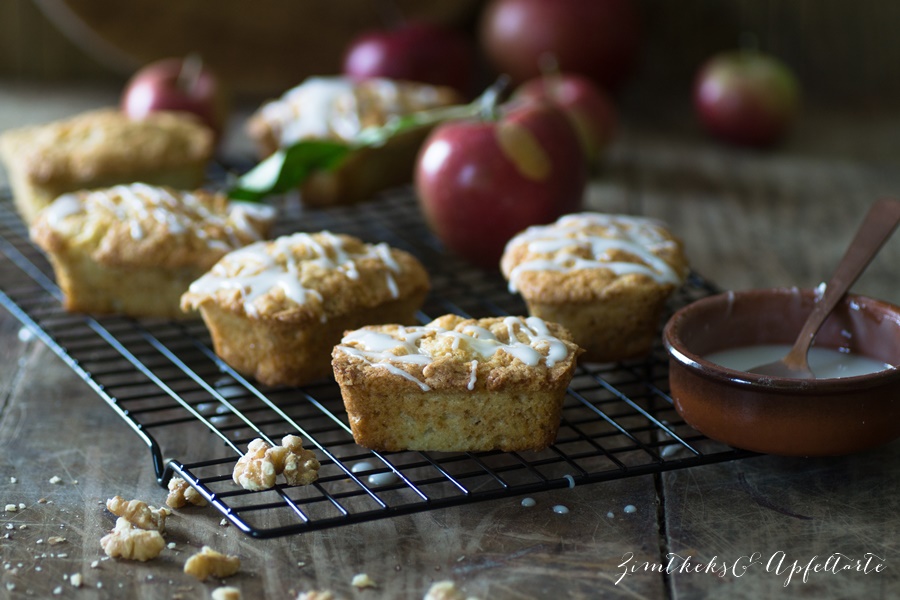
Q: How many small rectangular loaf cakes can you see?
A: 5